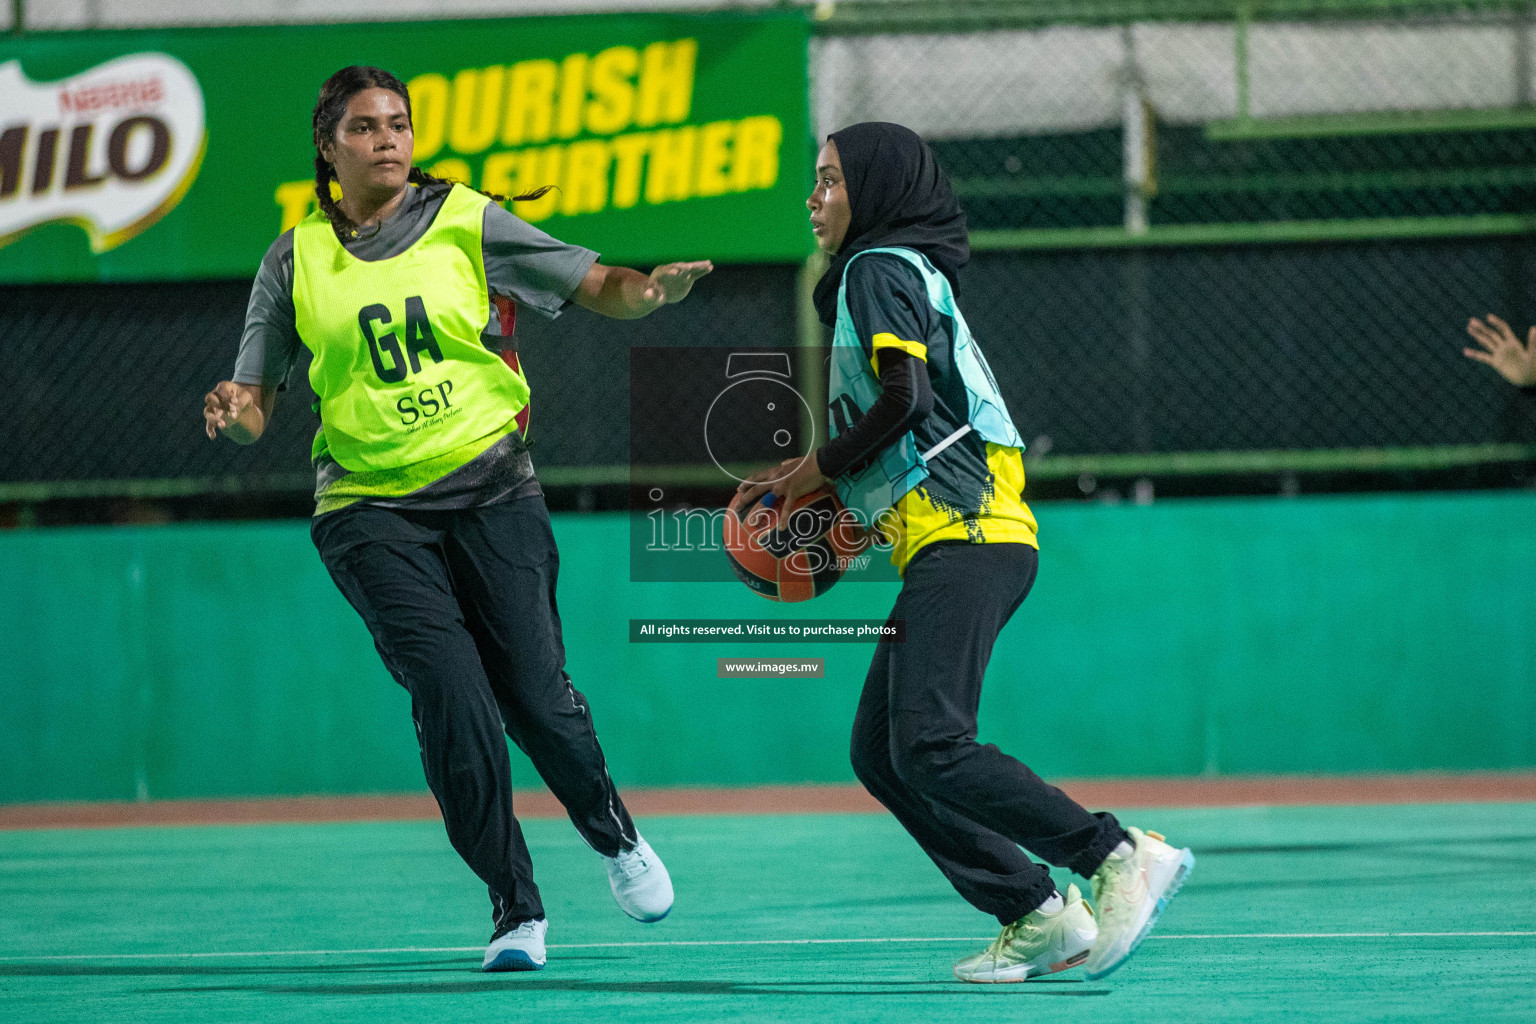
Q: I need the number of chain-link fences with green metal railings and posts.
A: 1